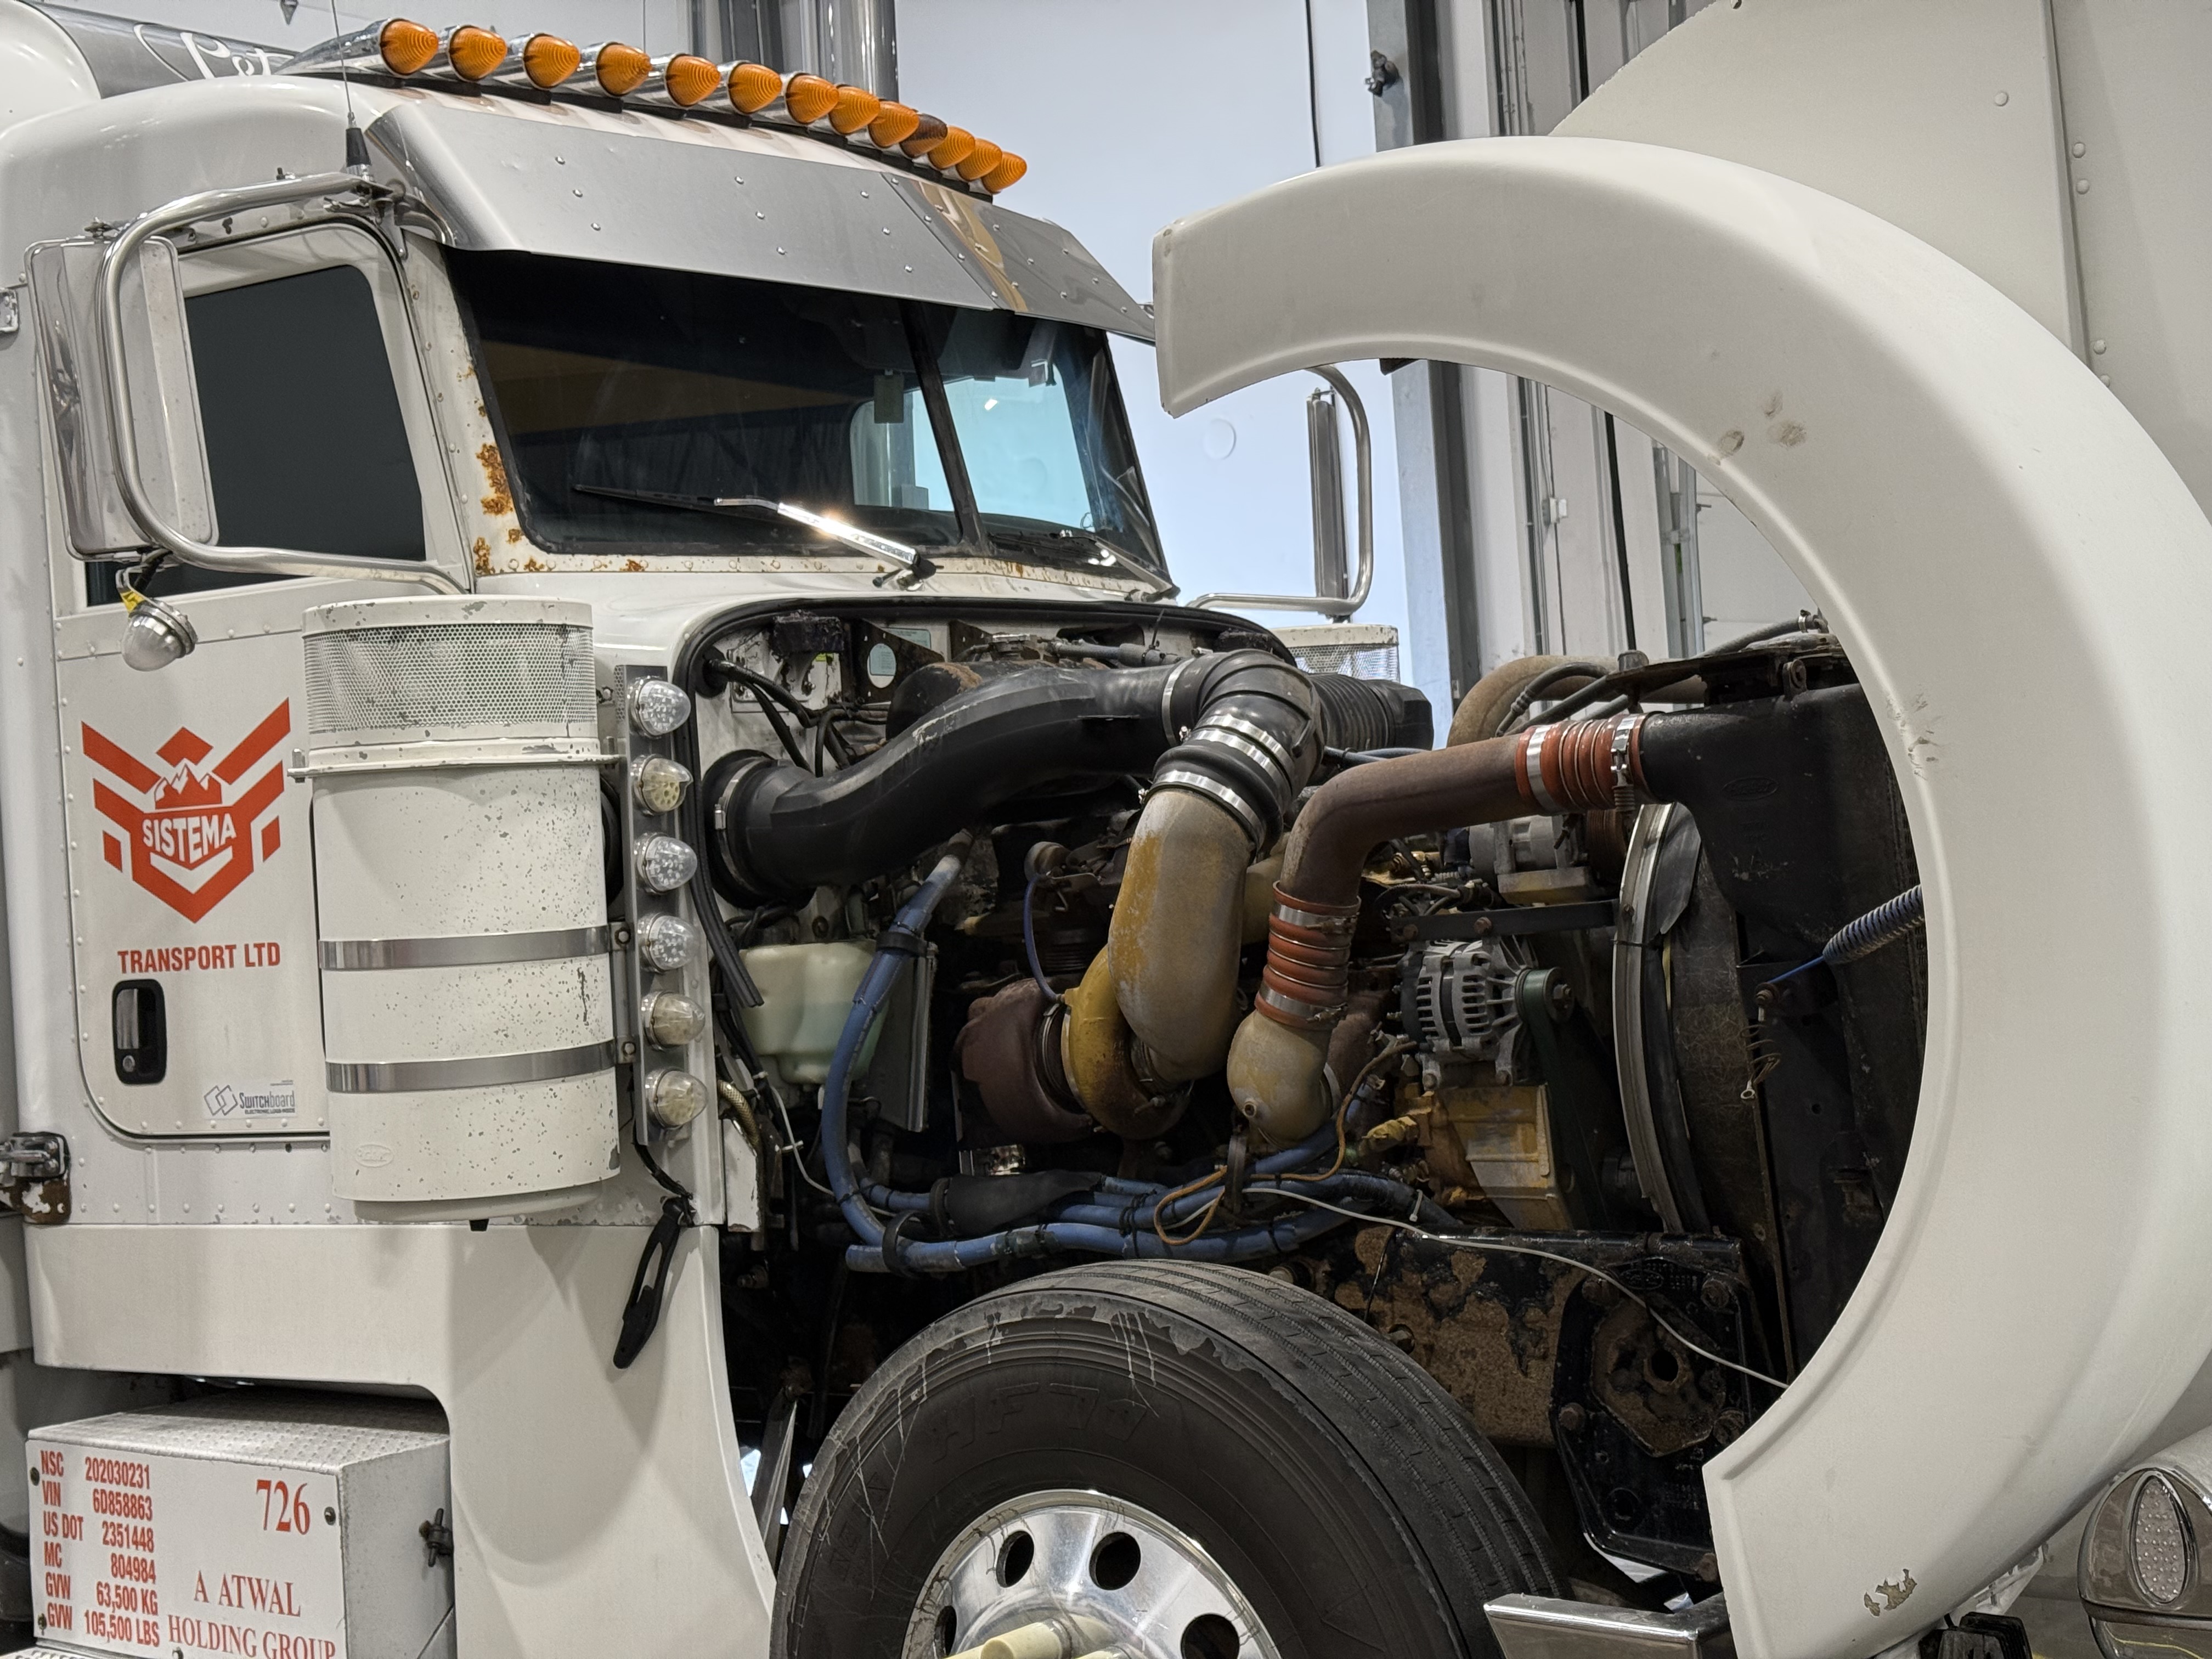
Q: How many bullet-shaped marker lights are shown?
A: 13